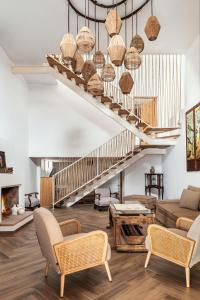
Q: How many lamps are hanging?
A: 13